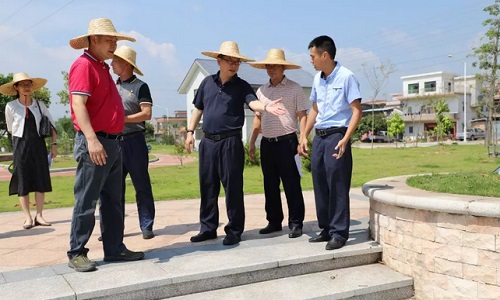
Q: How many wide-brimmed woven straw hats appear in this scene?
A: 5